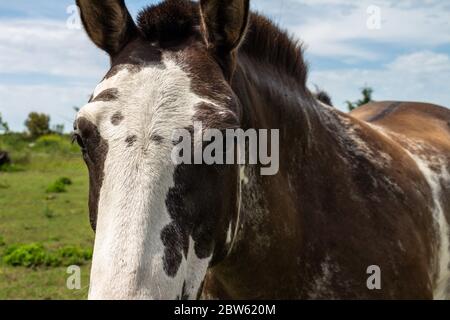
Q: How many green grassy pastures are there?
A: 1